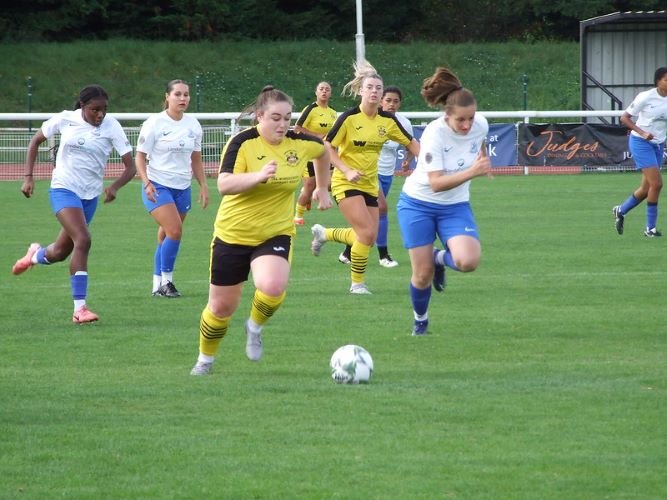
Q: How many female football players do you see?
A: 8